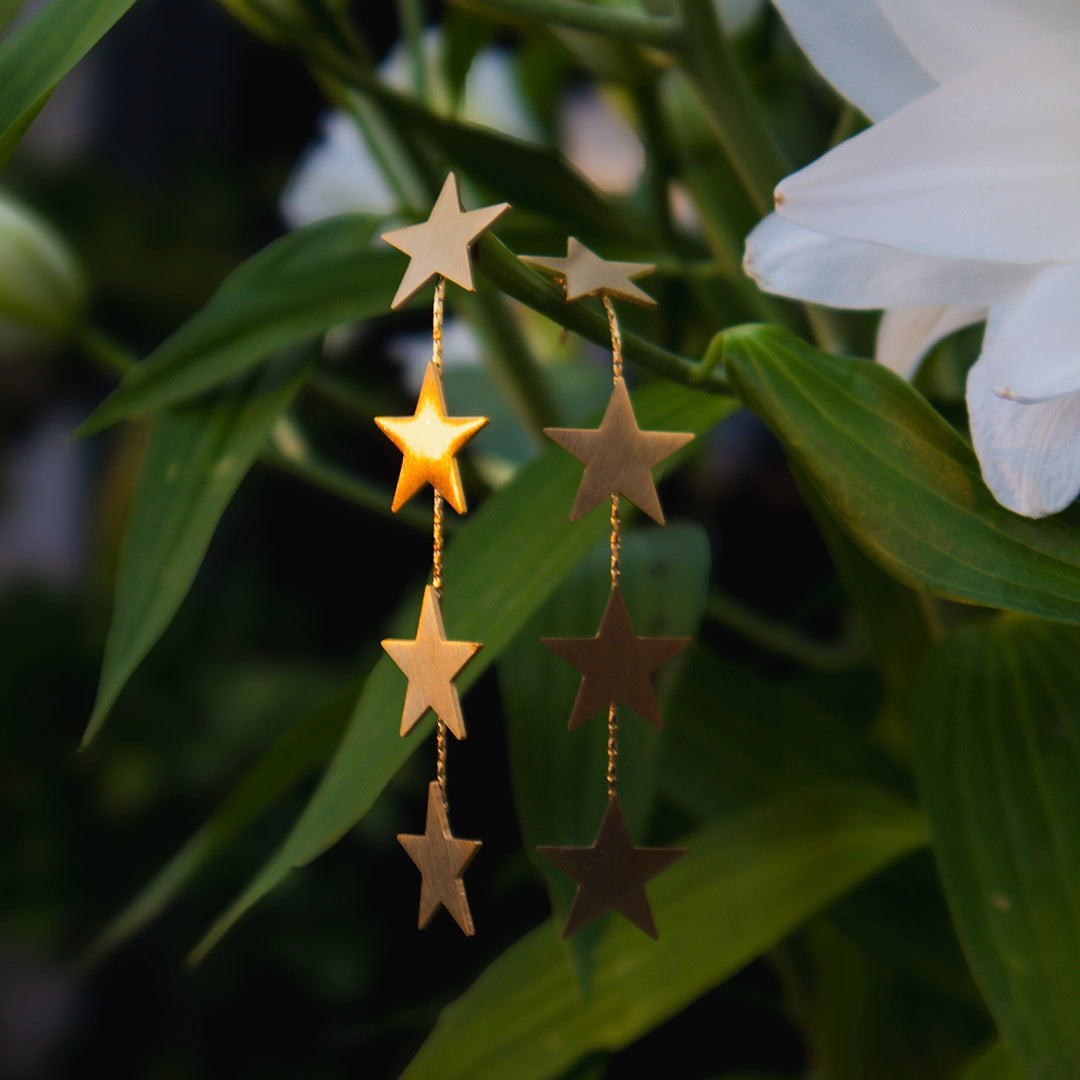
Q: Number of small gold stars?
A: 8